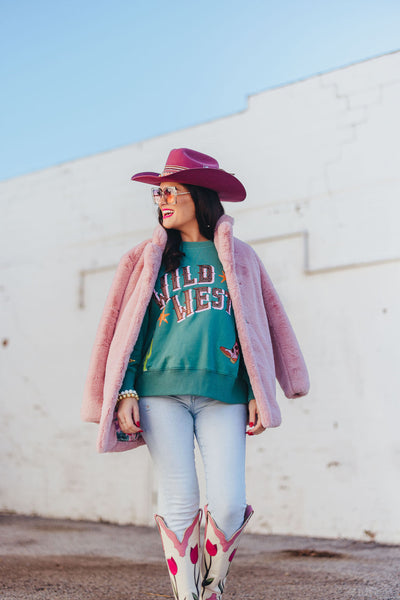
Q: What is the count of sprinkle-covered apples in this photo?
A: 0